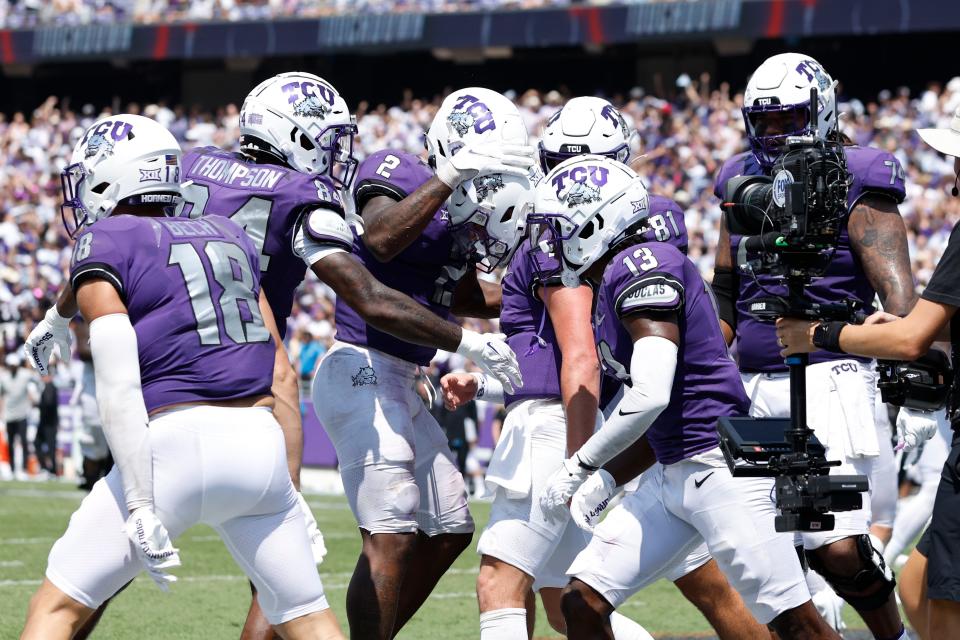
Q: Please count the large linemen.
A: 1